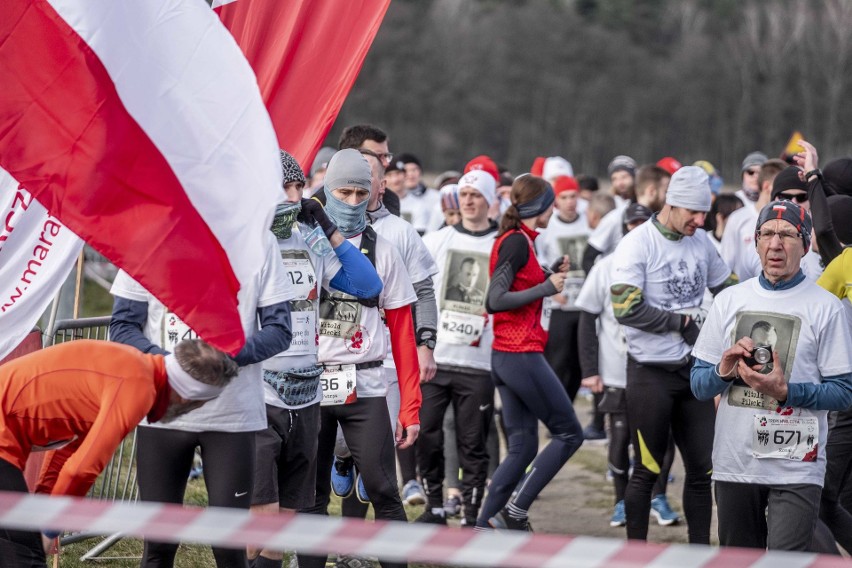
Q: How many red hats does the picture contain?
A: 4